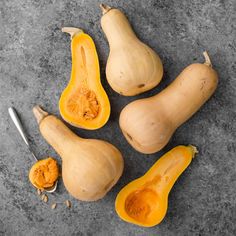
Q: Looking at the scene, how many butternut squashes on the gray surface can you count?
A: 5